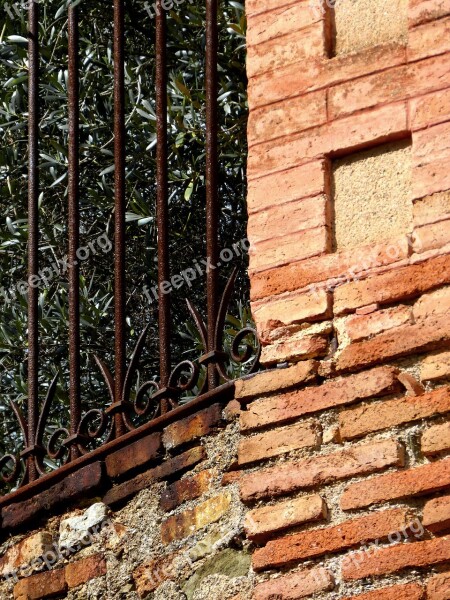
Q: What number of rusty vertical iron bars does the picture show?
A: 5